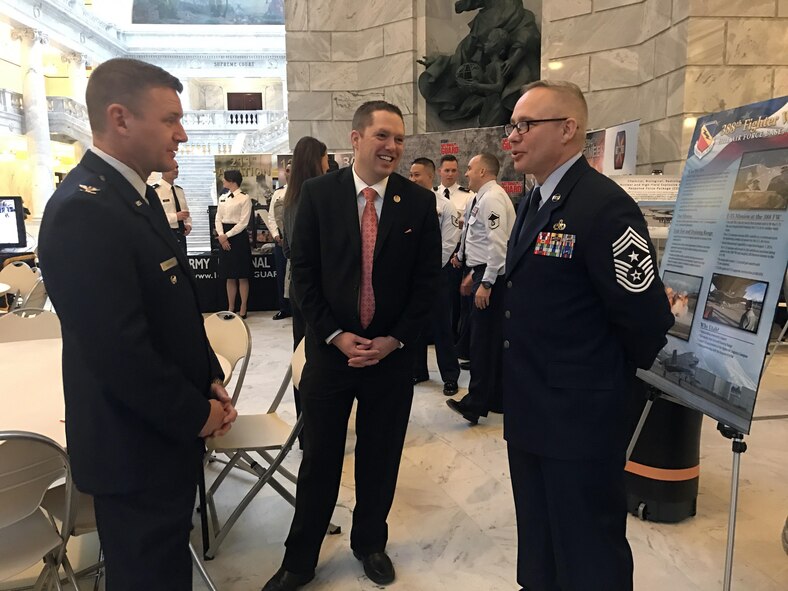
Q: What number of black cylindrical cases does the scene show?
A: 1